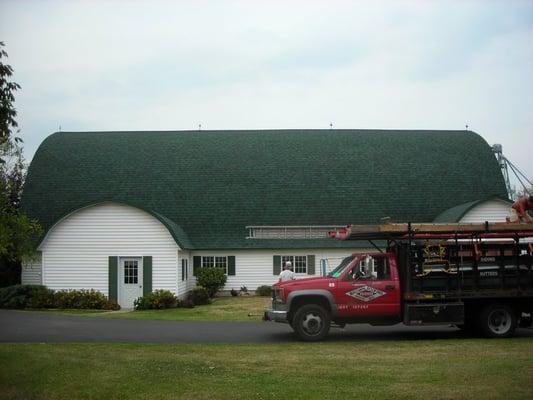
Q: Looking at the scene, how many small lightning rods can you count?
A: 4